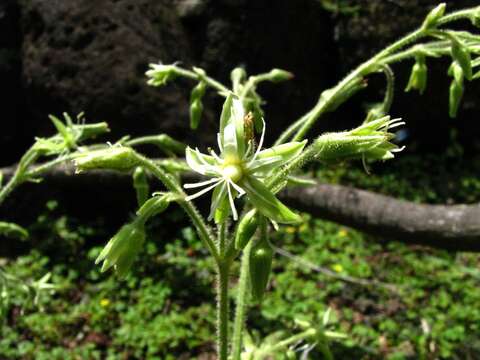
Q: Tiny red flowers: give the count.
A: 0